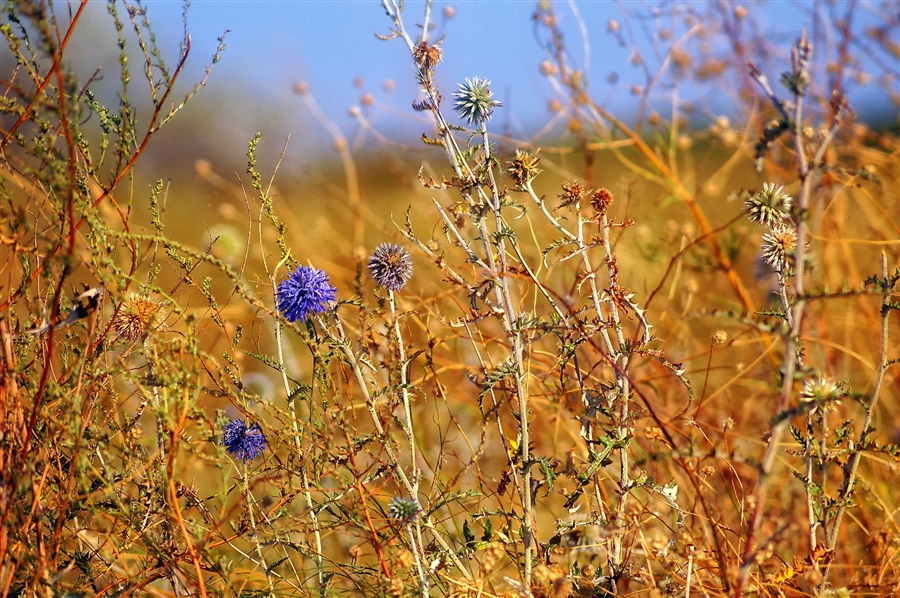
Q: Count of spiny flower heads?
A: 13